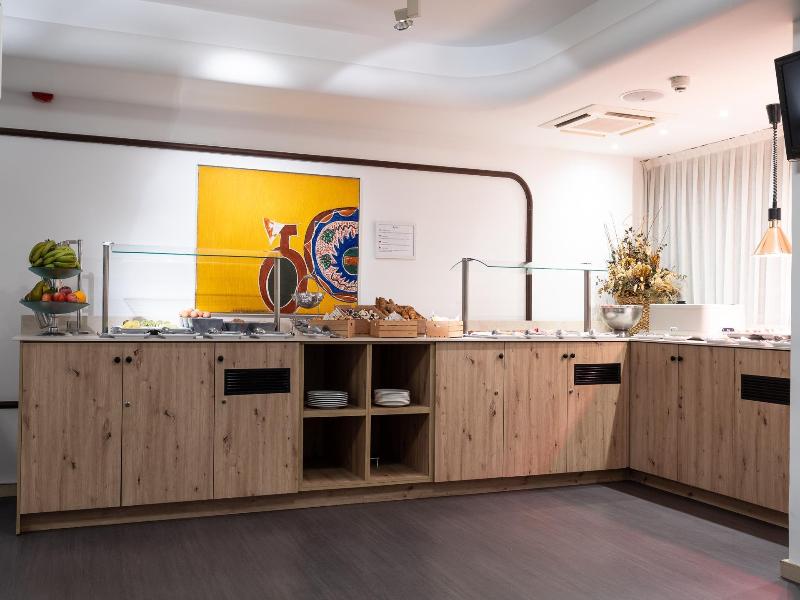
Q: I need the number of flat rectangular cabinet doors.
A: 9